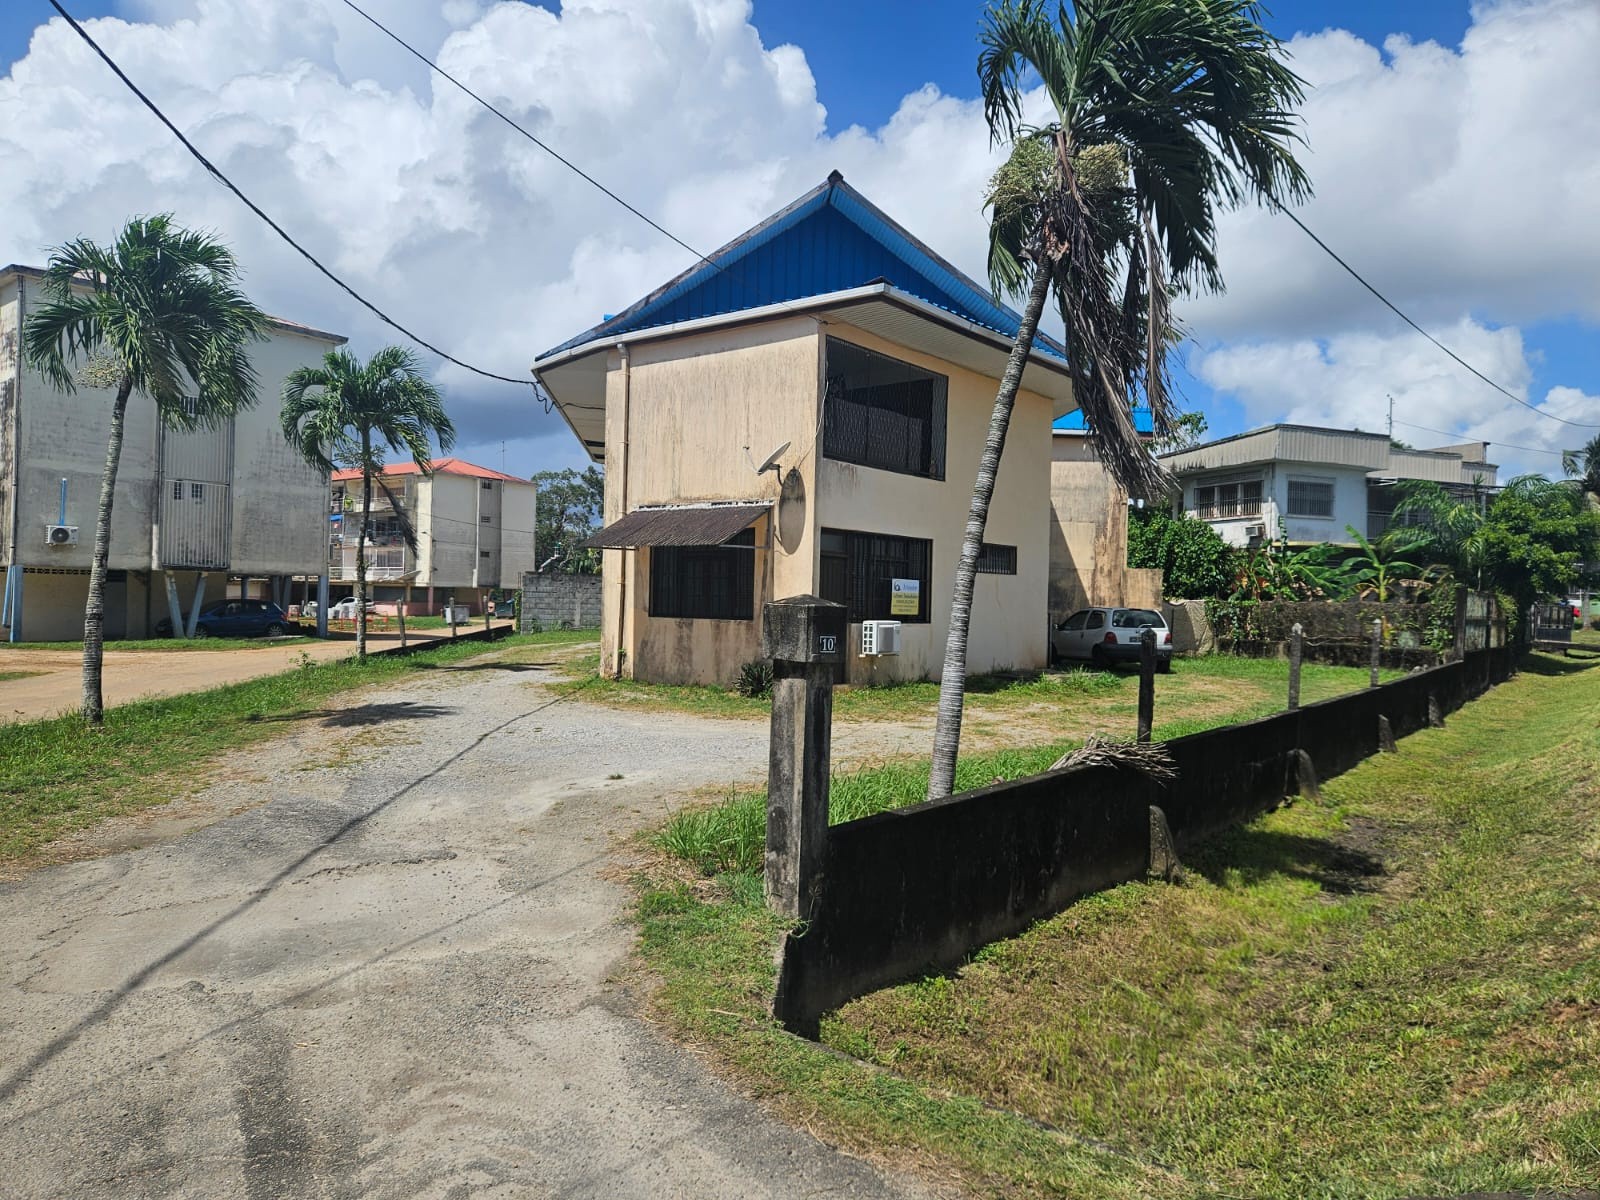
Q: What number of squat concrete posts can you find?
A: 4